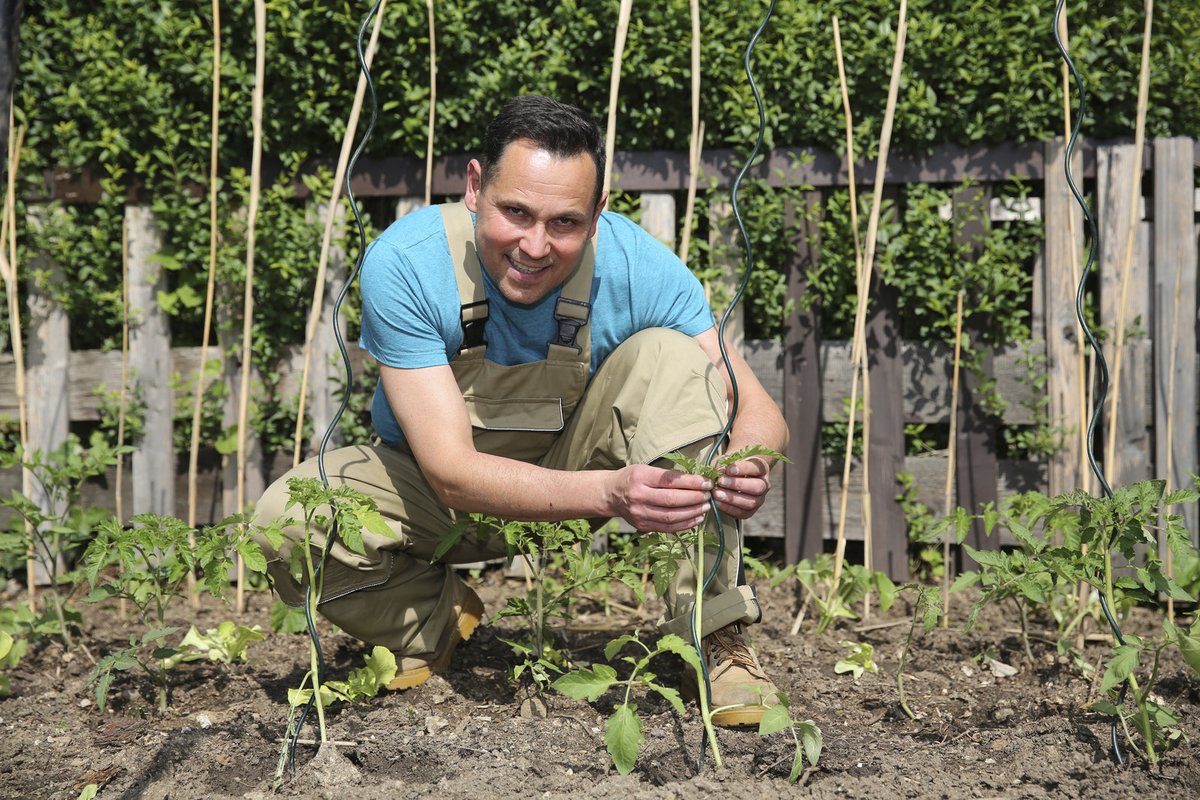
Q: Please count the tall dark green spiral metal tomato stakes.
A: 3